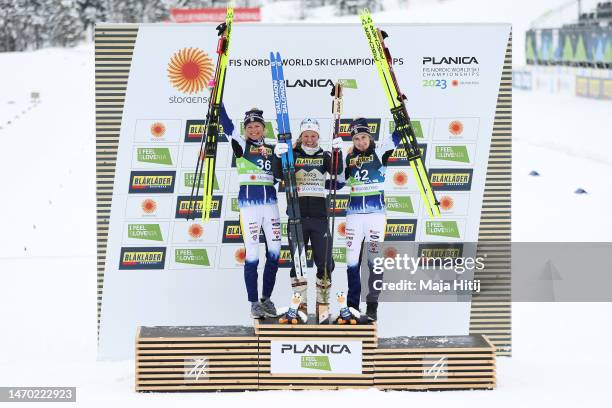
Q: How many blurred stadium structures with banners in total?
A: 1